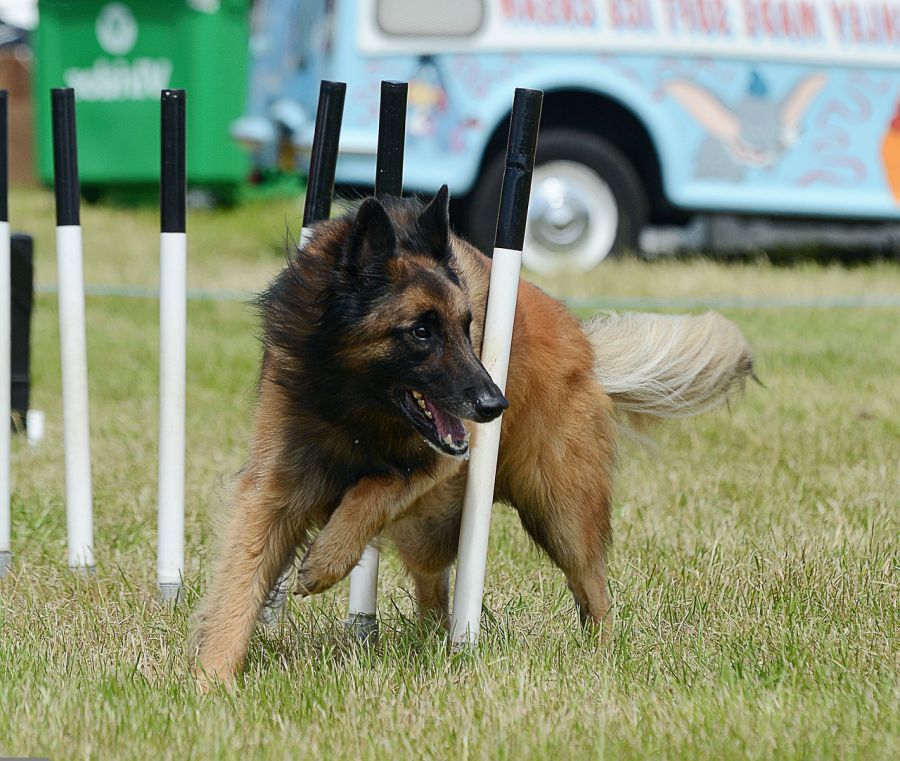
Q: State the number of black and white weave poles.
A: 6